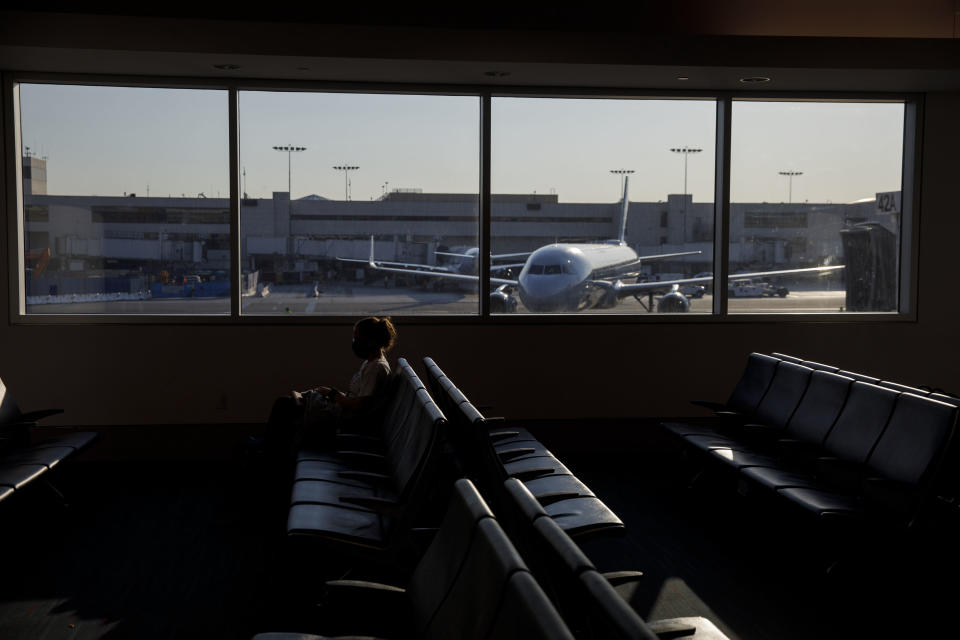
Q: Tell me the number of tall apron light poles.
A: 5